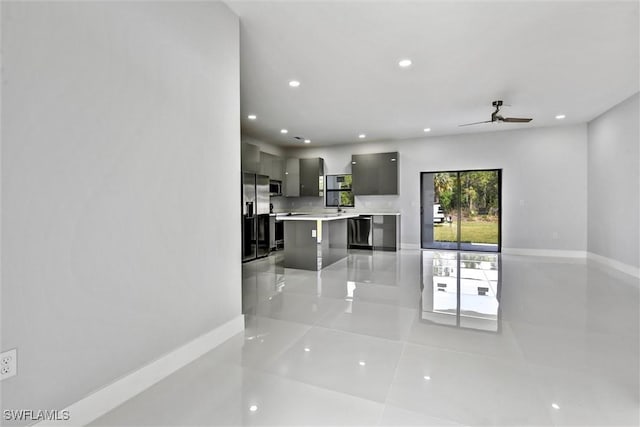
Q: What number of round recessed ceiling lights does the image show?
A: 8